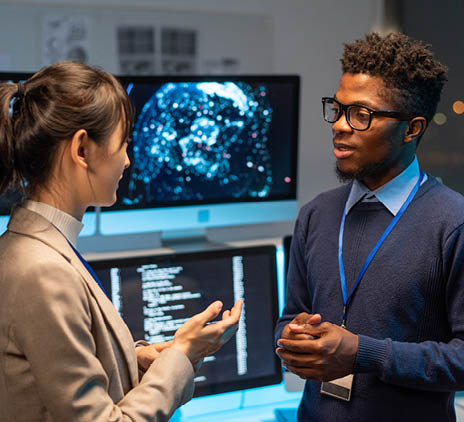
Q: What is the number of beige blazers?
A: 1